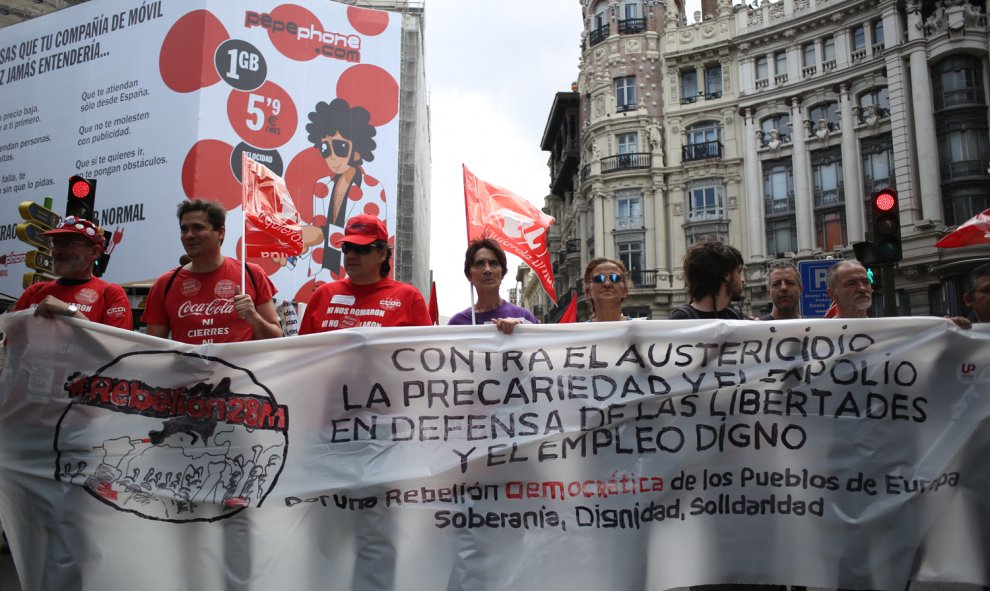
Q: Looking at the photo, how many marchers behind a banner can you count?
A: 9